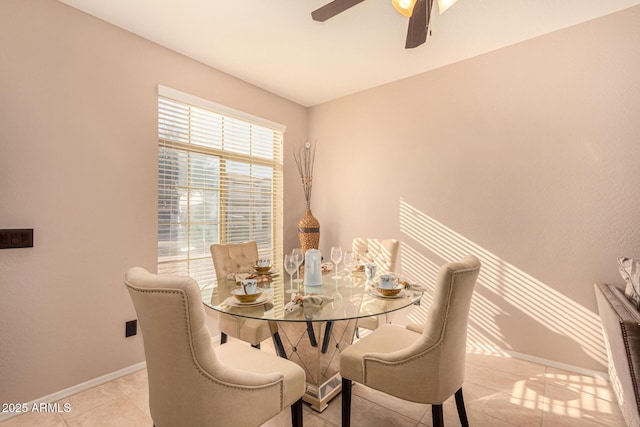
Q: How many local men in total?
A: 0